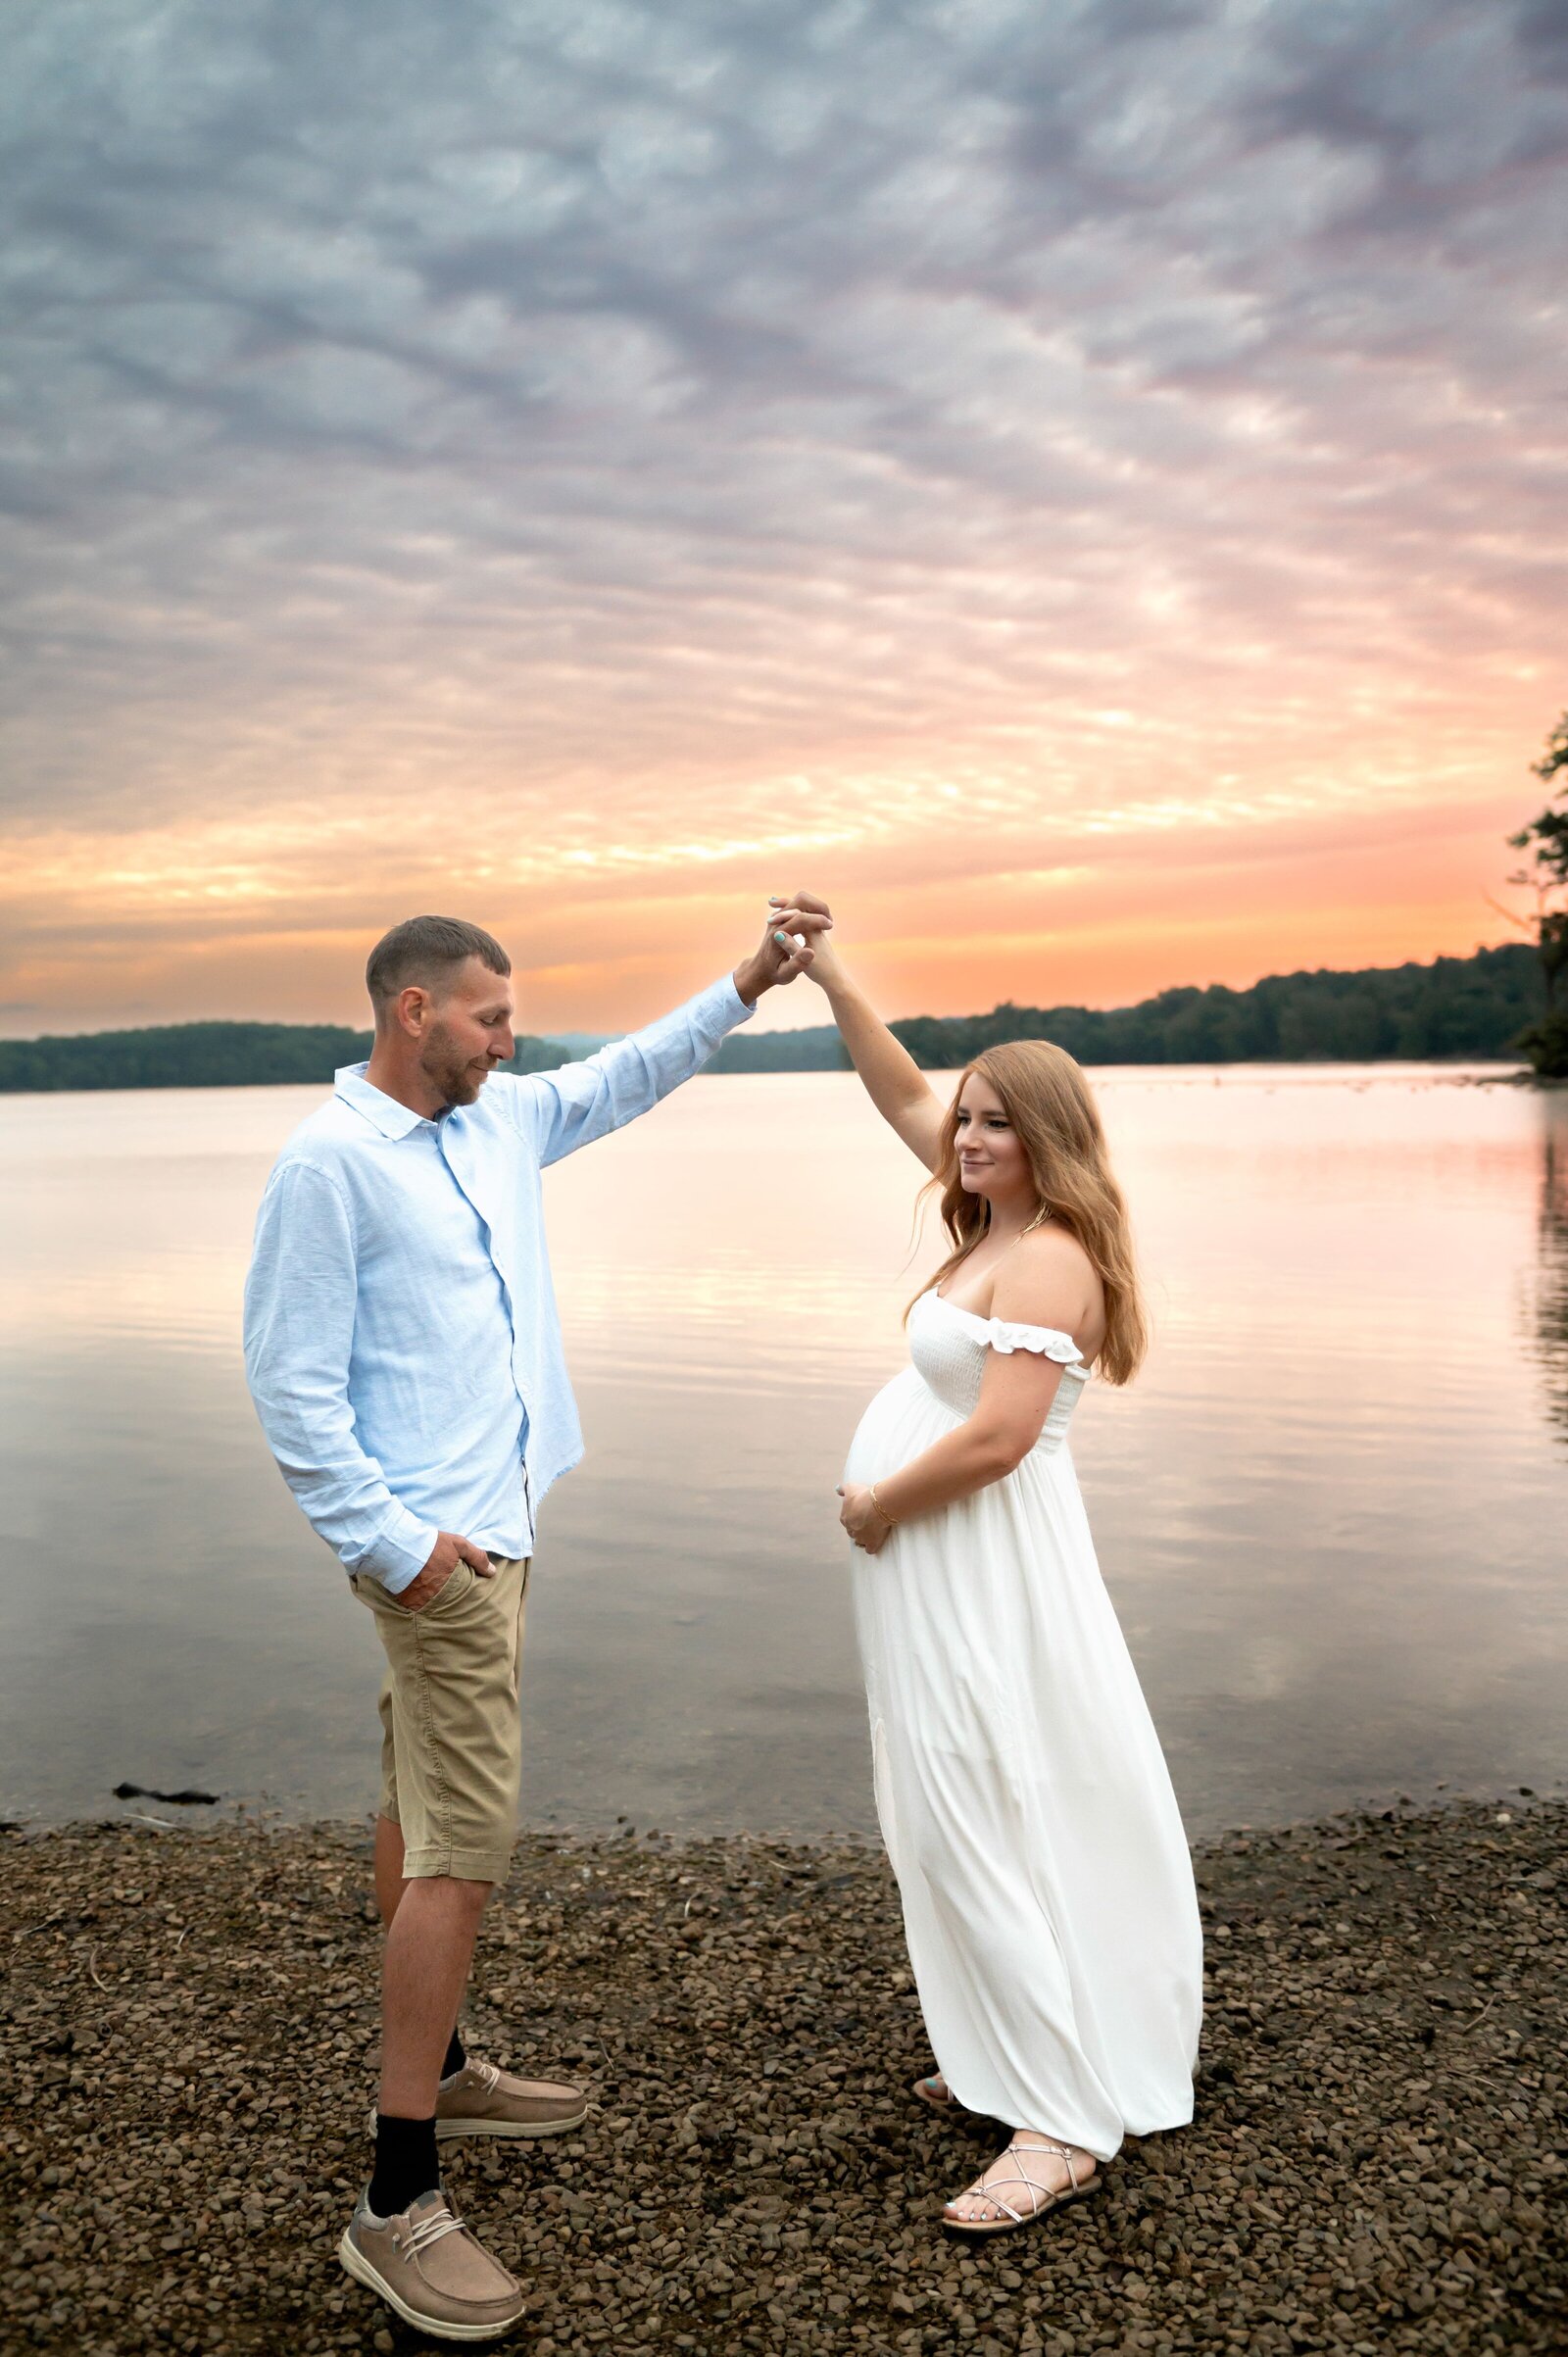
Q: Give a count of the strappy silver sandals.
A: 2